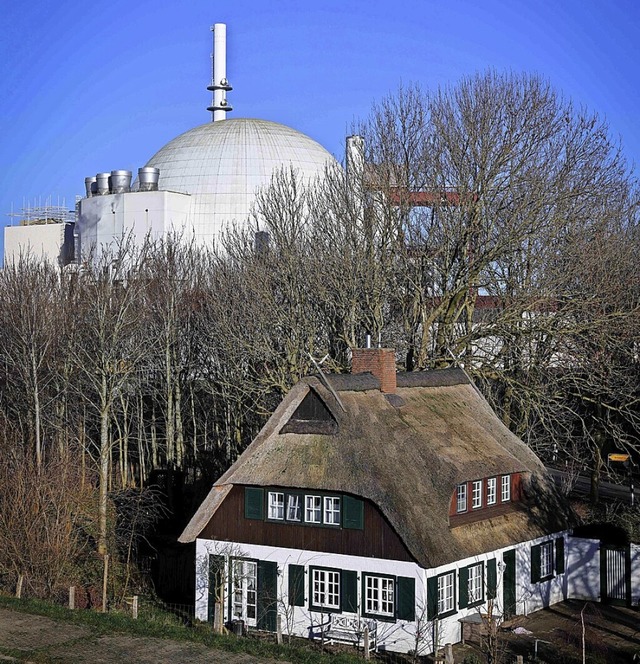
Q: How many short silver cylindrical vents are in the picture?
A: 4